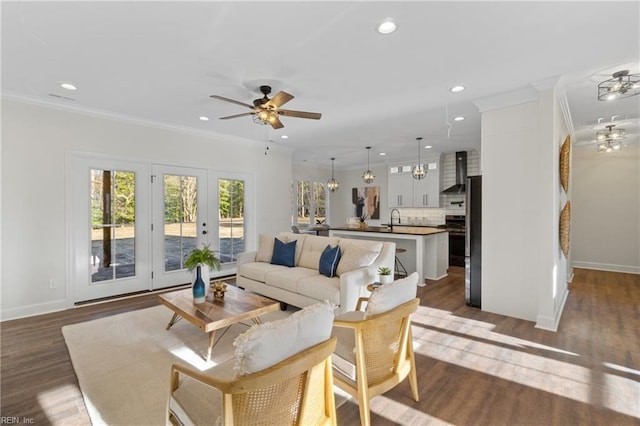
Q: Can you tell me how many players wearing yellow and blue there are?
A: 0